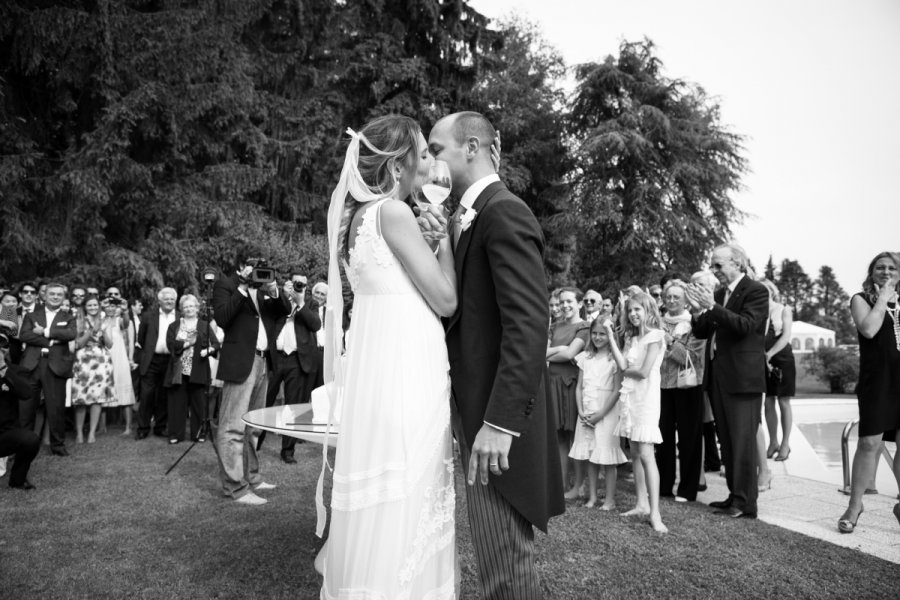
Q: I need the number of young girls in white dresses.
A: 2